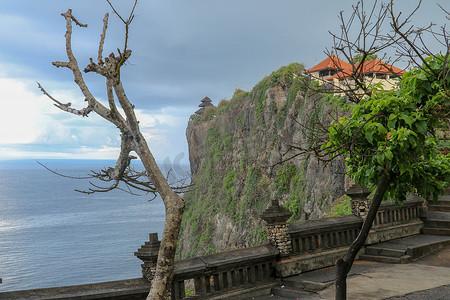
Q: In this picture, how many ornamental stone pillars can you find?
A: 3